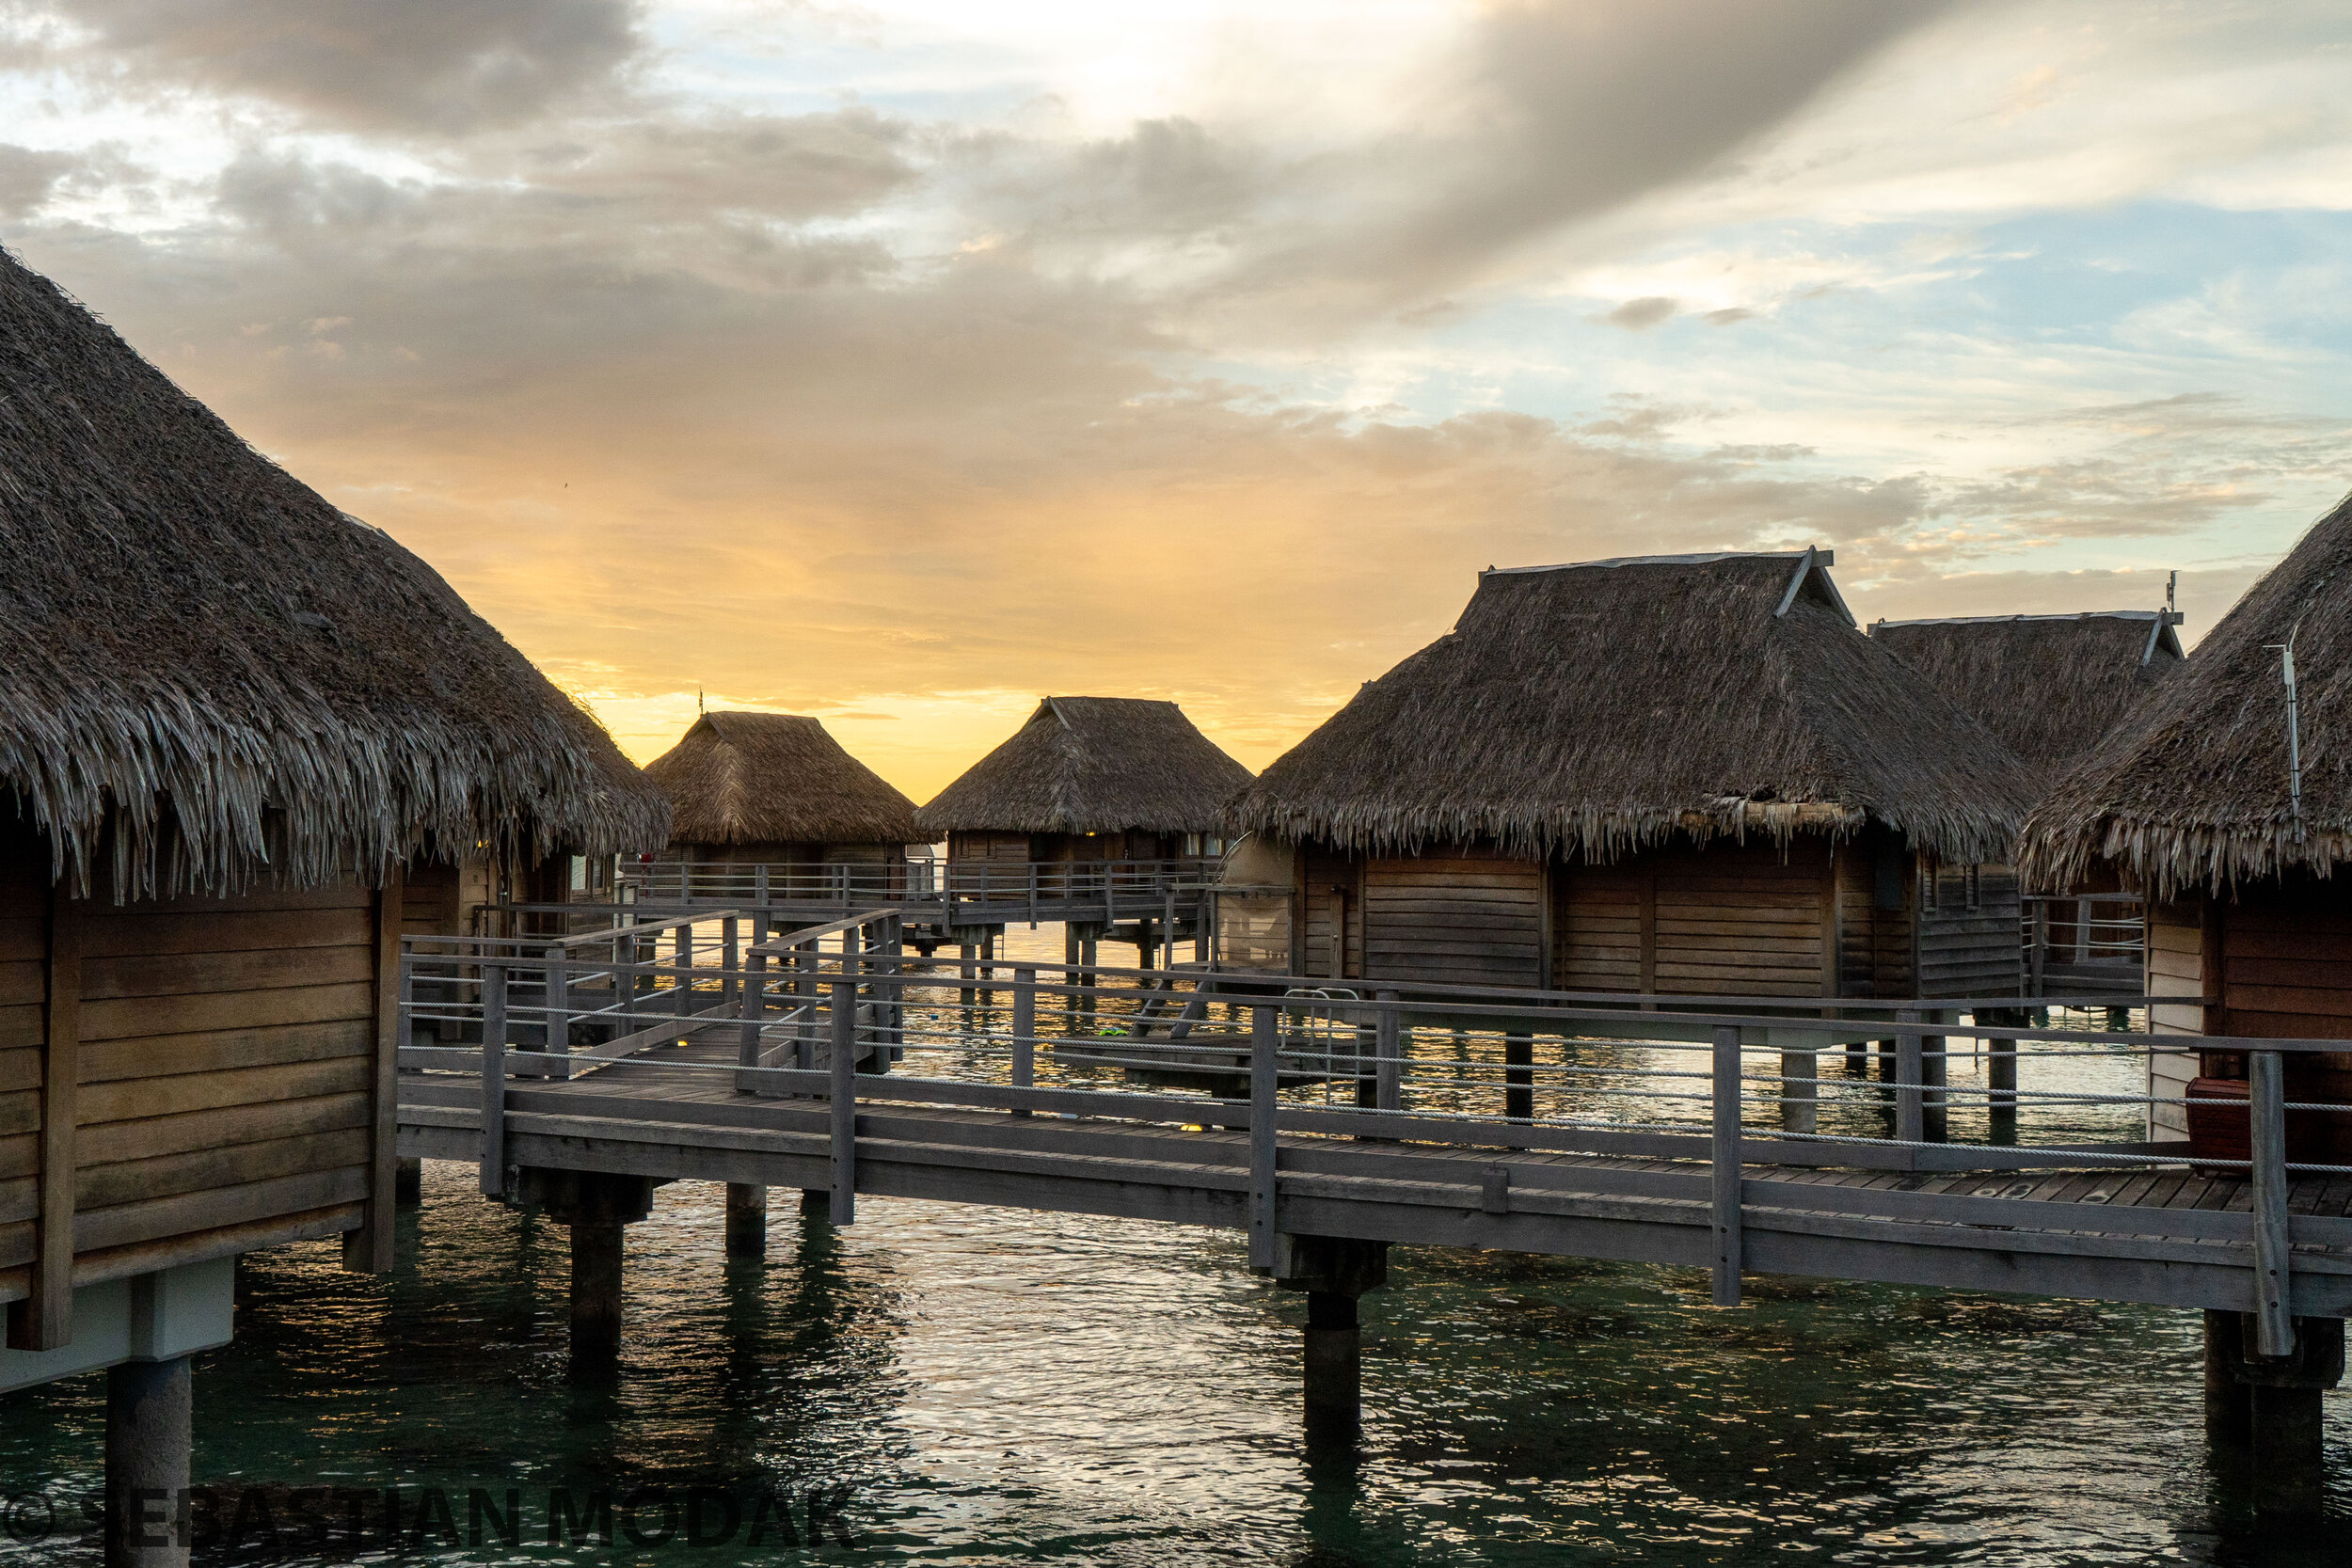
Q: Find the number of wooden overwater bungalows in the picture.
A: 7